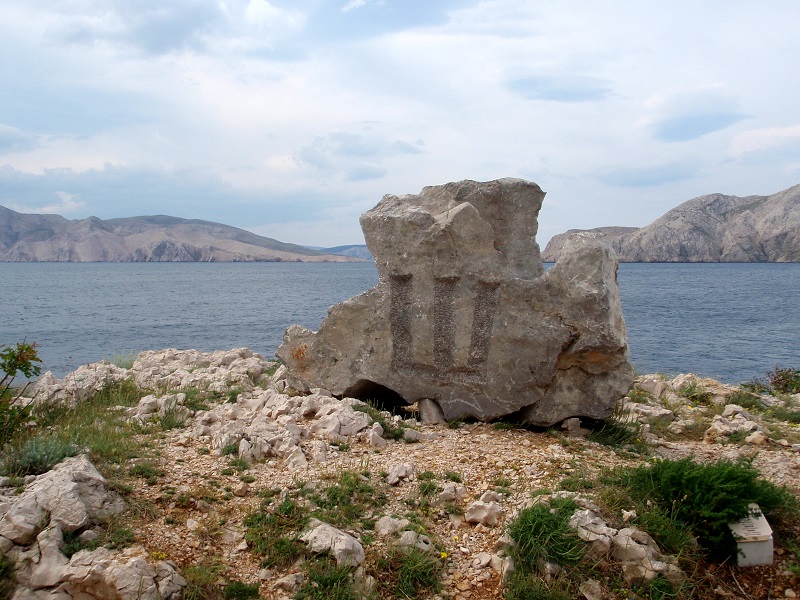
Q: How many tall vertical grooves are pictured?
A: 3